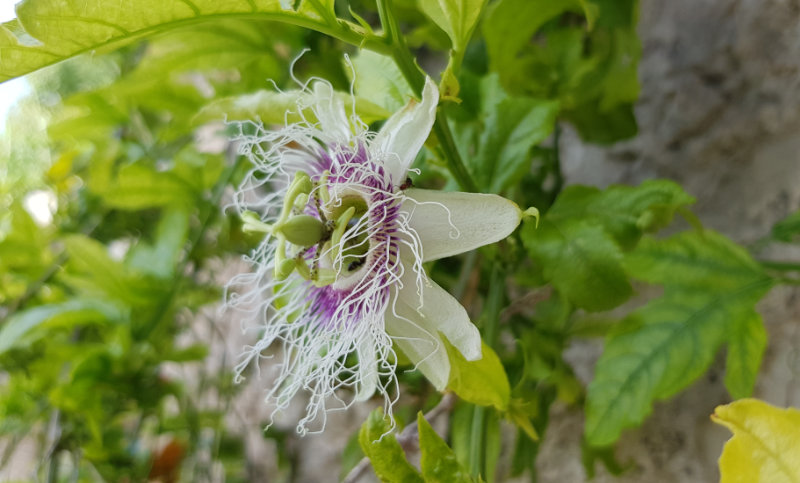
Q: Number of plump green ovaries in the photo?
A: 1